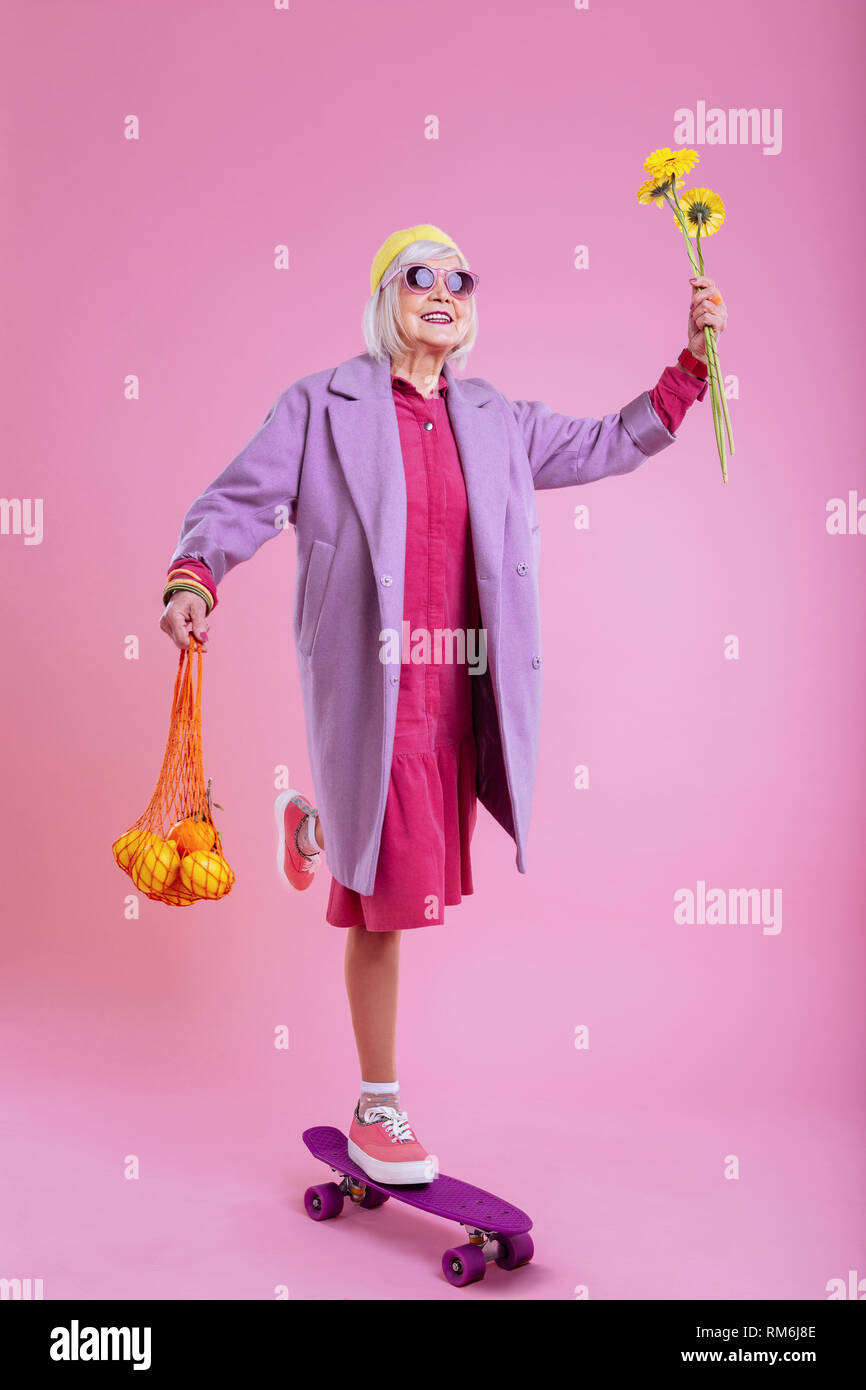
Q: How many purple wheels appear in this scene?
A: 4